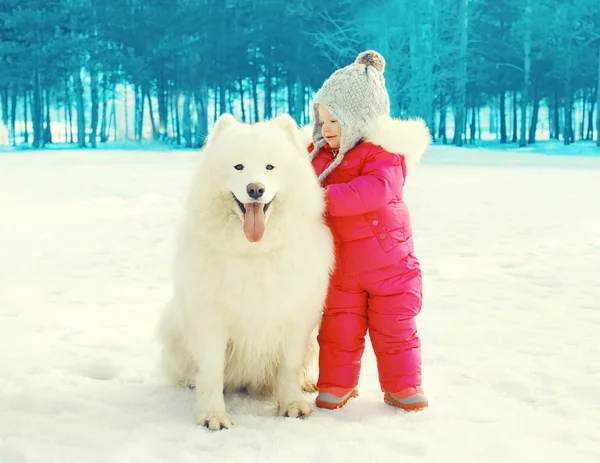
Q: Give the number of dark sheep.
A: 0